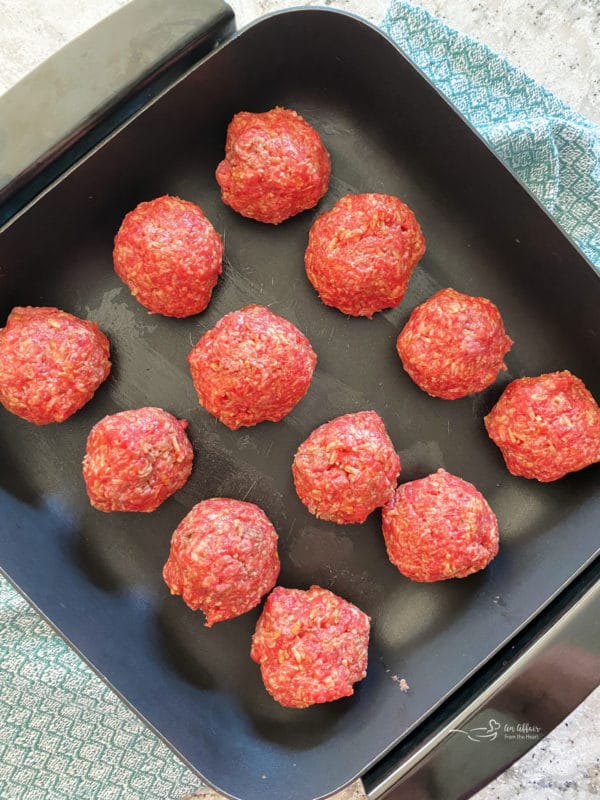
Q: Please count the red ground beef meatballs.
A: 12